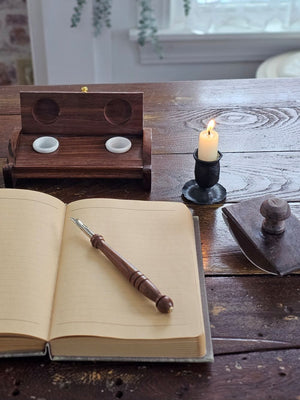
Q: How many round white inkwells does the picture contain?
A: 2